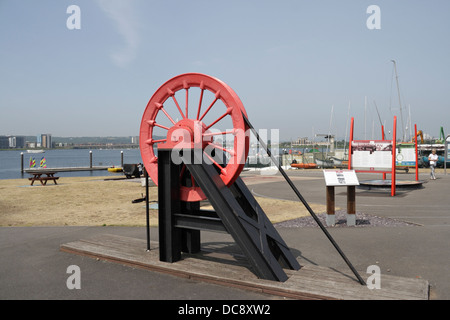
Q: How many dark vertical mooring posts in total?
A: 3